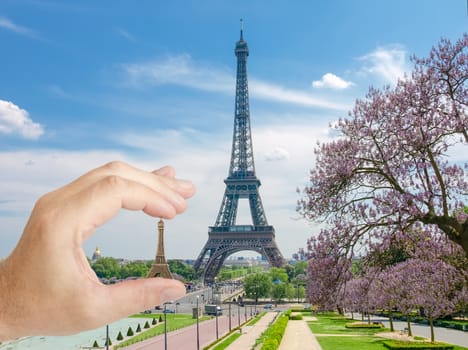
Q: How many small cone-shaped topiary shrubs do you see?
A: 8